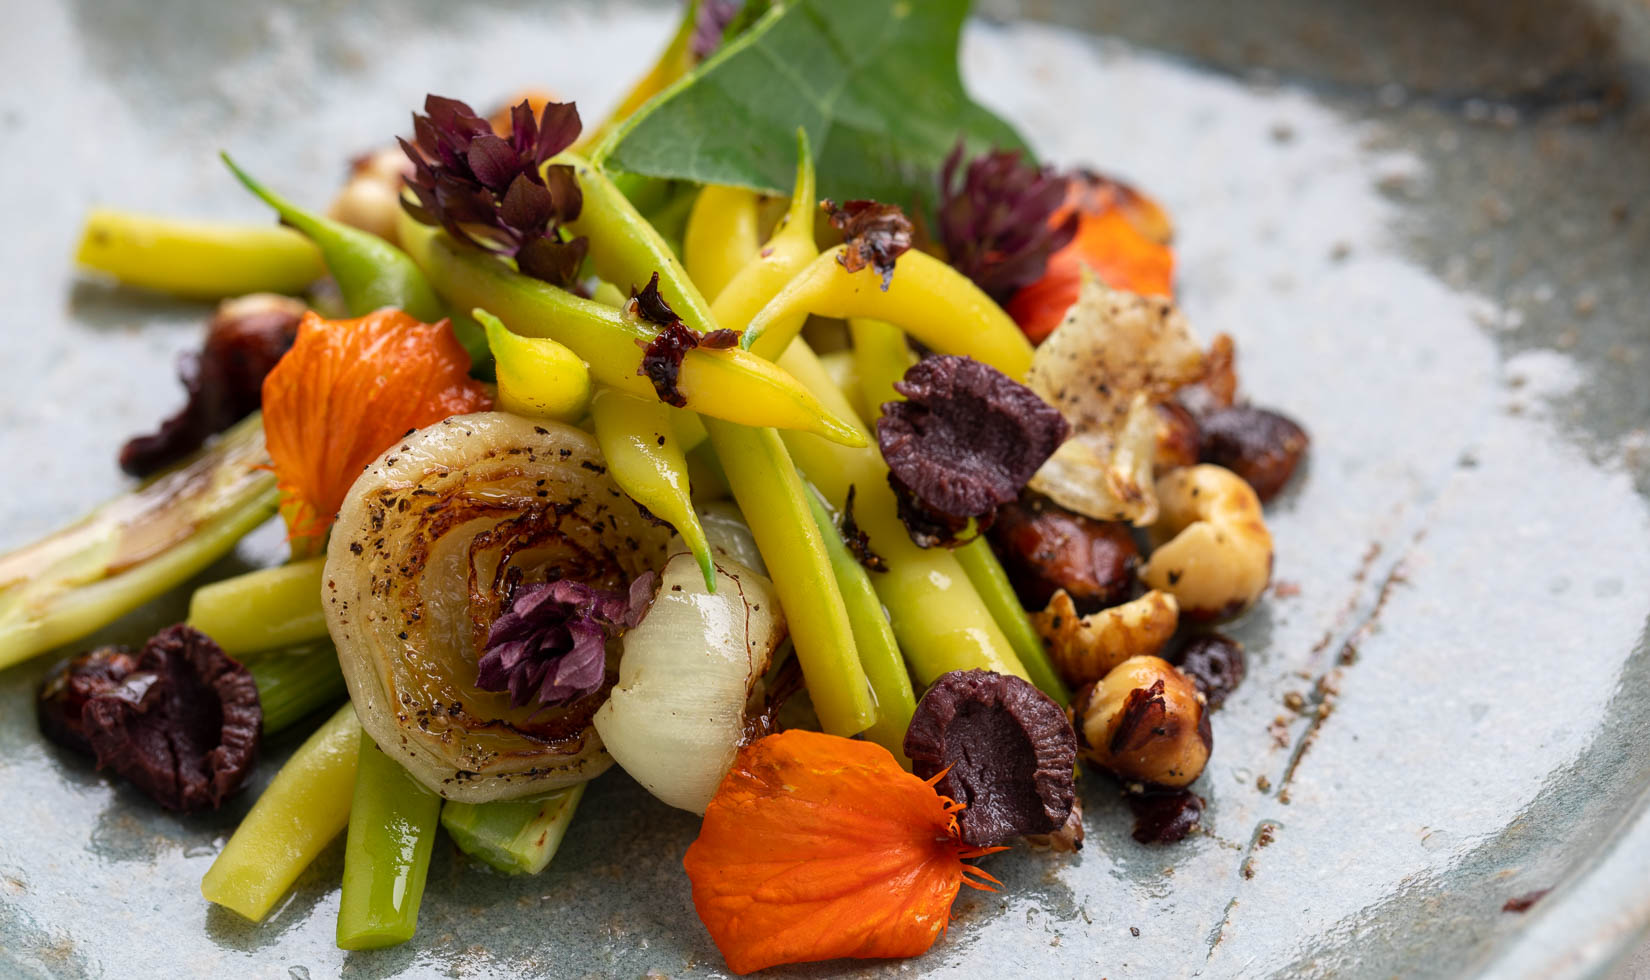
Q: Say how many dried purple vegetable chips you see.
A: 3